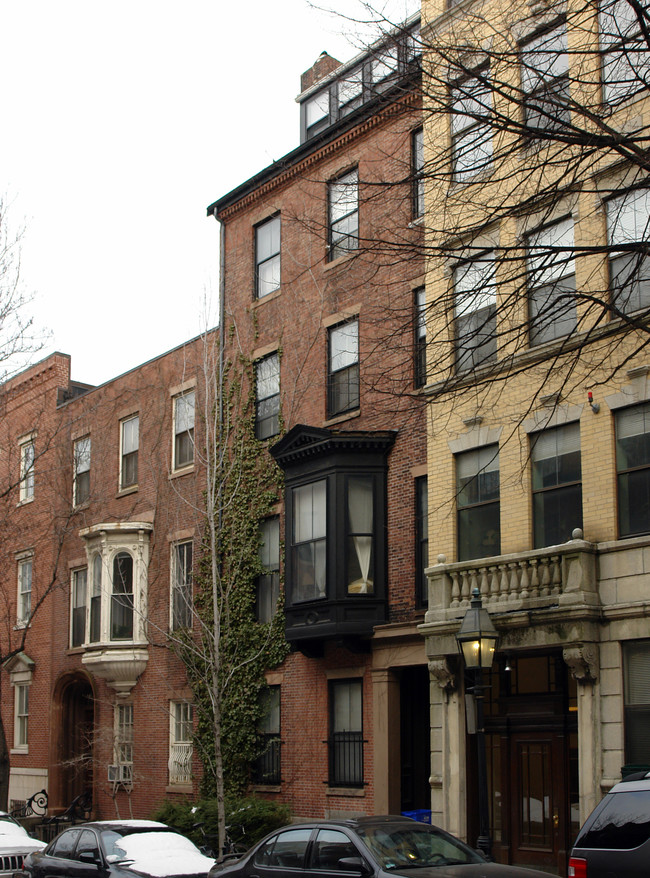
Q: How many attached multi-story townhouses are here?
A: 4